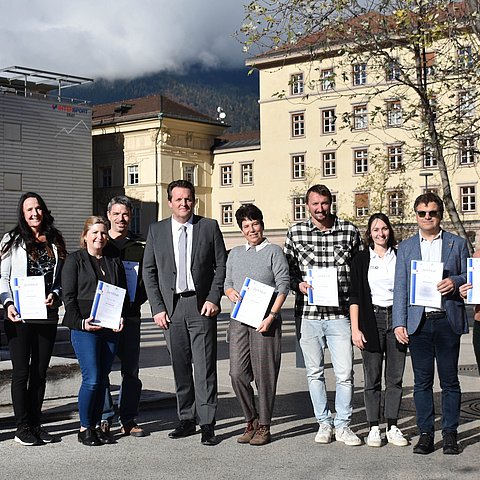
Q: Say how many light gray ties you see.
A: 1